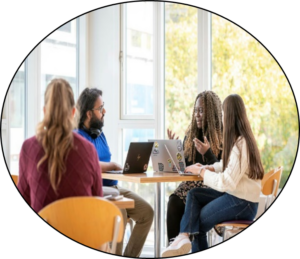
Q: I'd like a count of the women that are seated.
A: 3